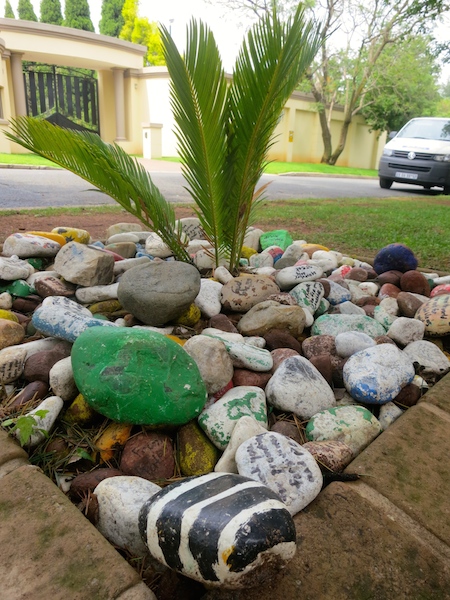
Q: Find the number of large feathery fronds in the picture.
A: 3